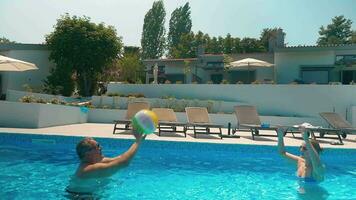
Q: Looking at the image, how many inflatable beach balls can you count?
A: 1